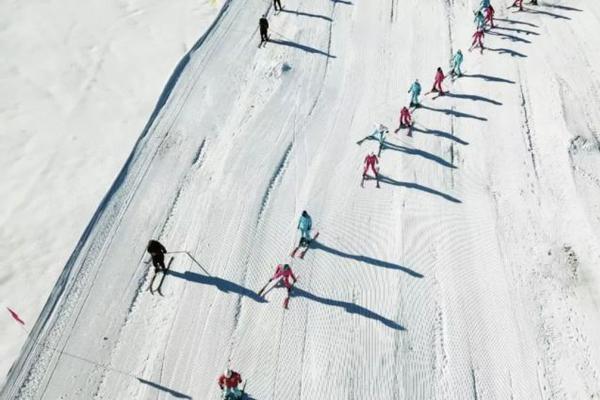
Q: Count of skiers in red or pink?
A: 8